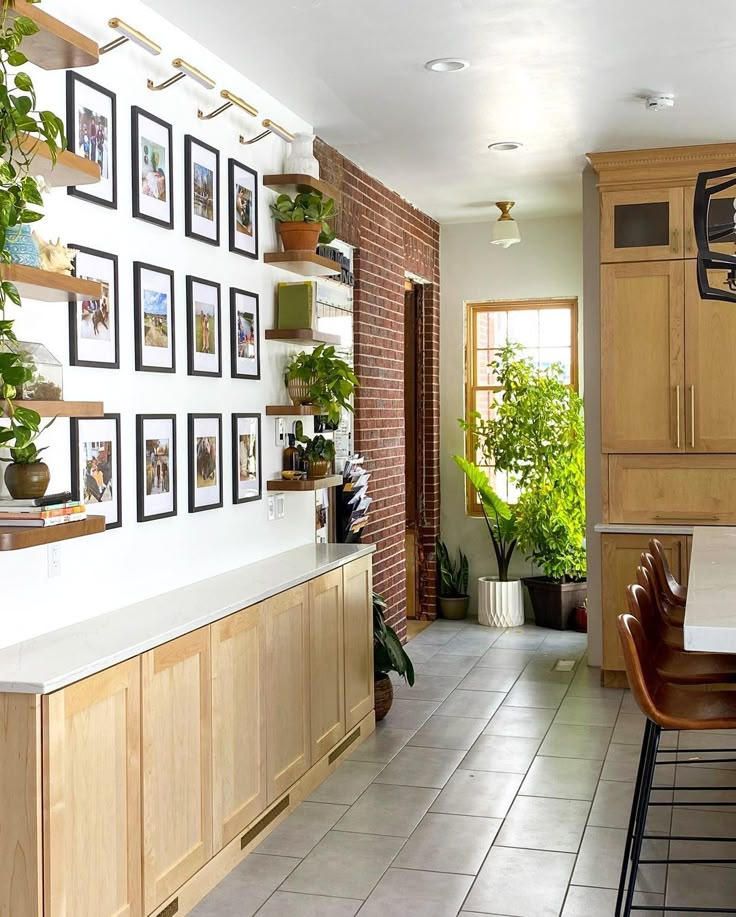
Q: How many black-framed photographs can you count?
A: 12